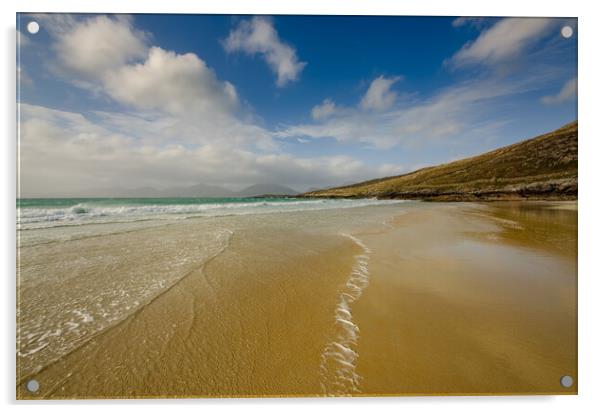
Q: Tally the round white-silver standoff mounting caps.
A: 4